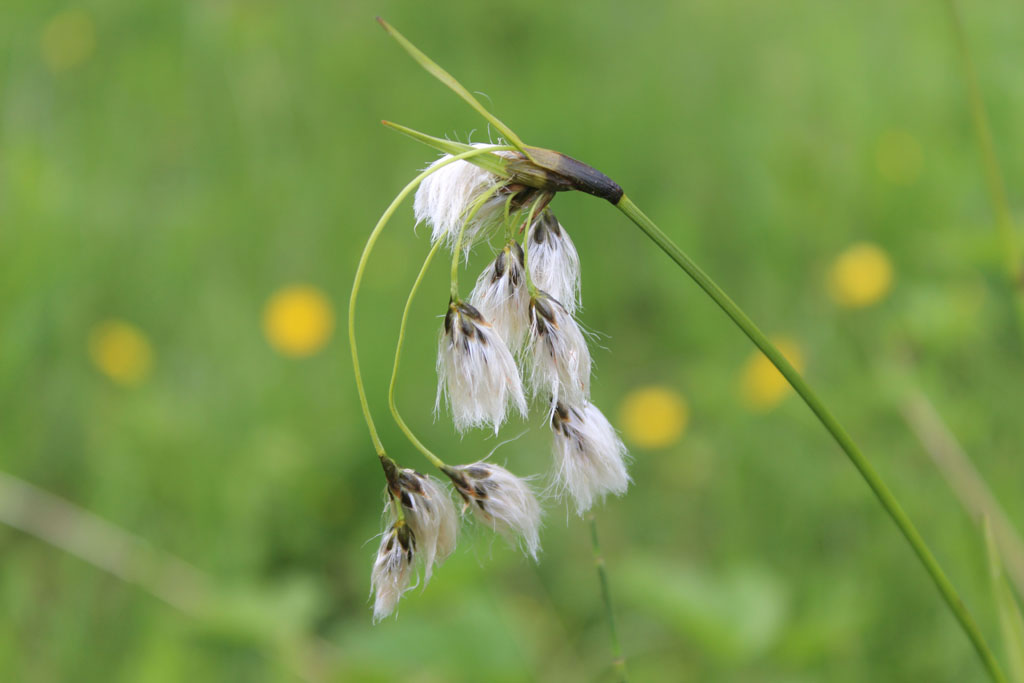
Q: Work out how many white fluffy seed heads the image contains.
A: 9